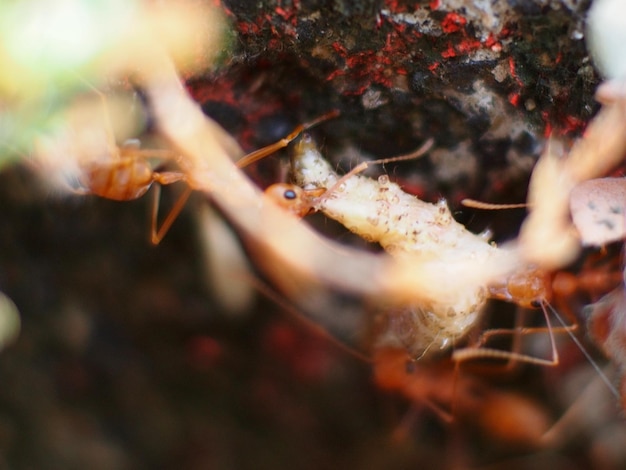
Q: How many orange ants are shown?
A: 3